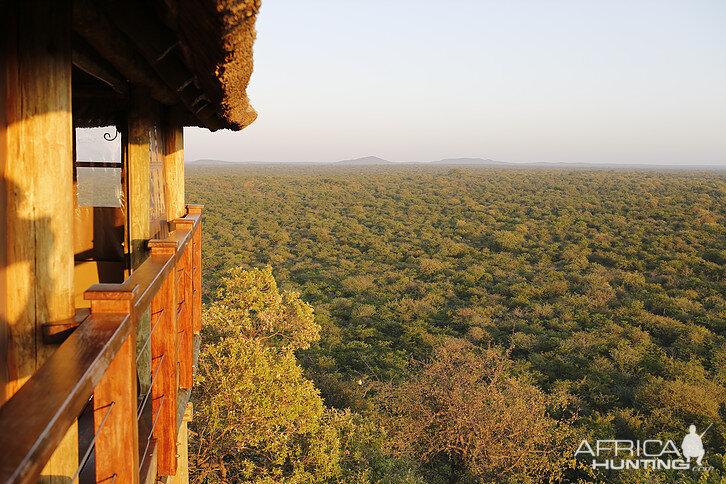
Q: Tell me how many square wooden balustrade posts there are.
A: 4